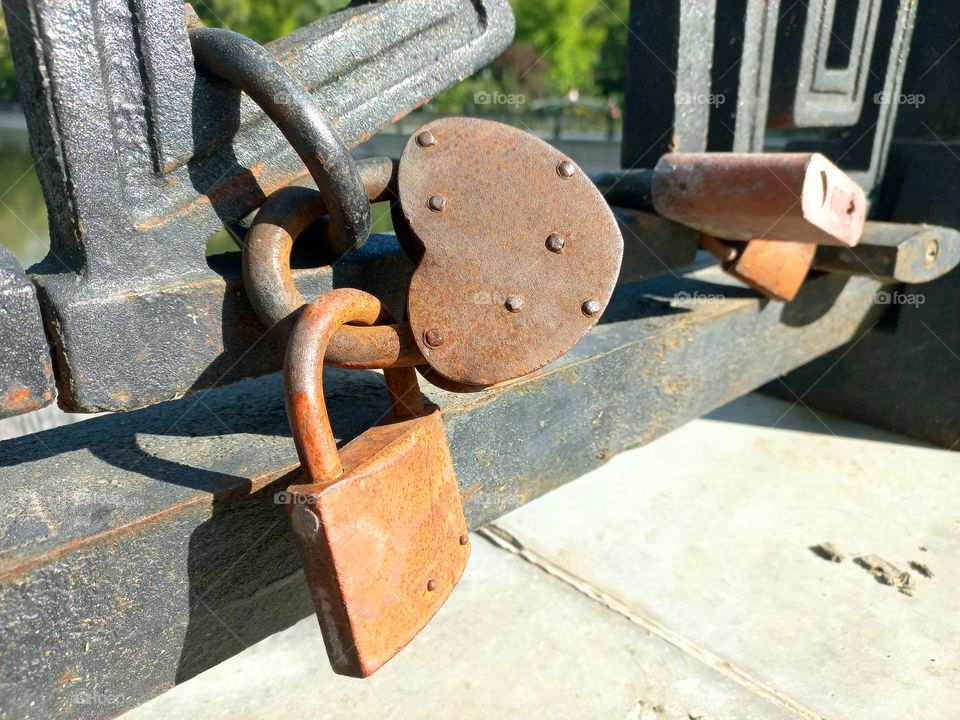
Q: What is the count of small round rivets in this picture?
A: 9